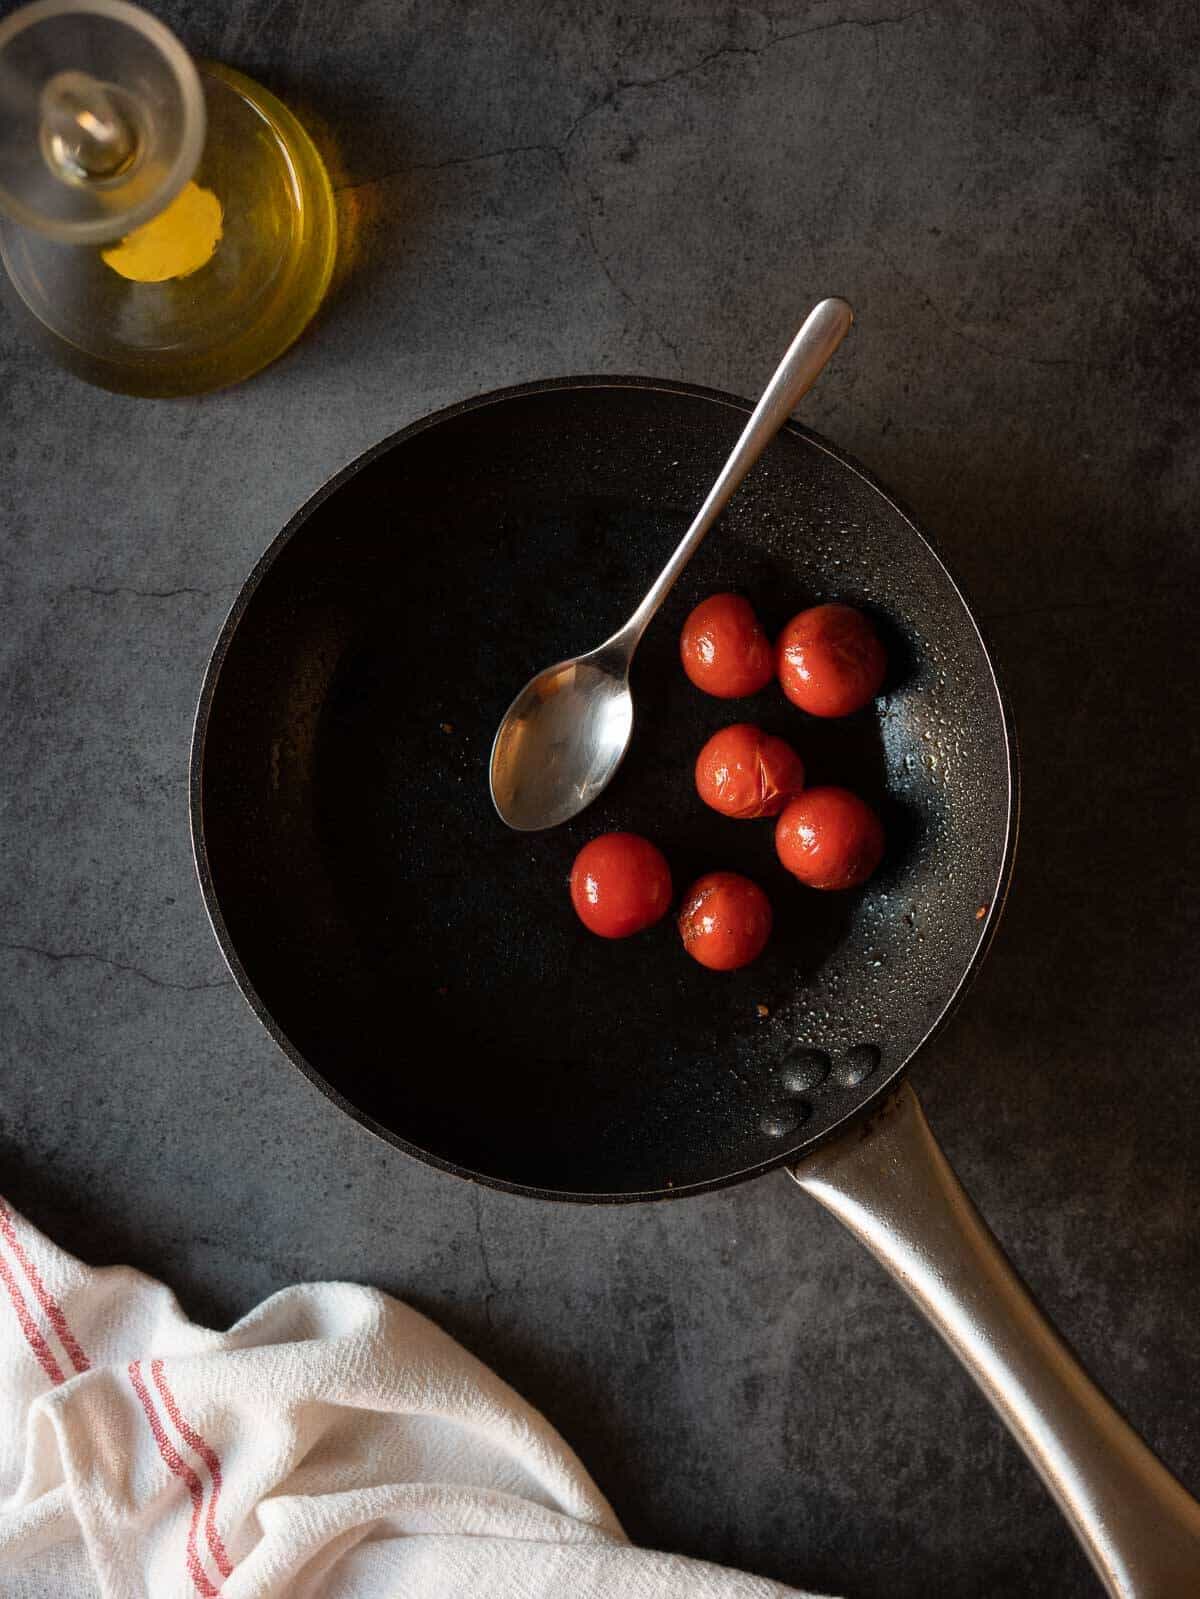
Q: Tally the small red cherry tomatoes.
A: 6